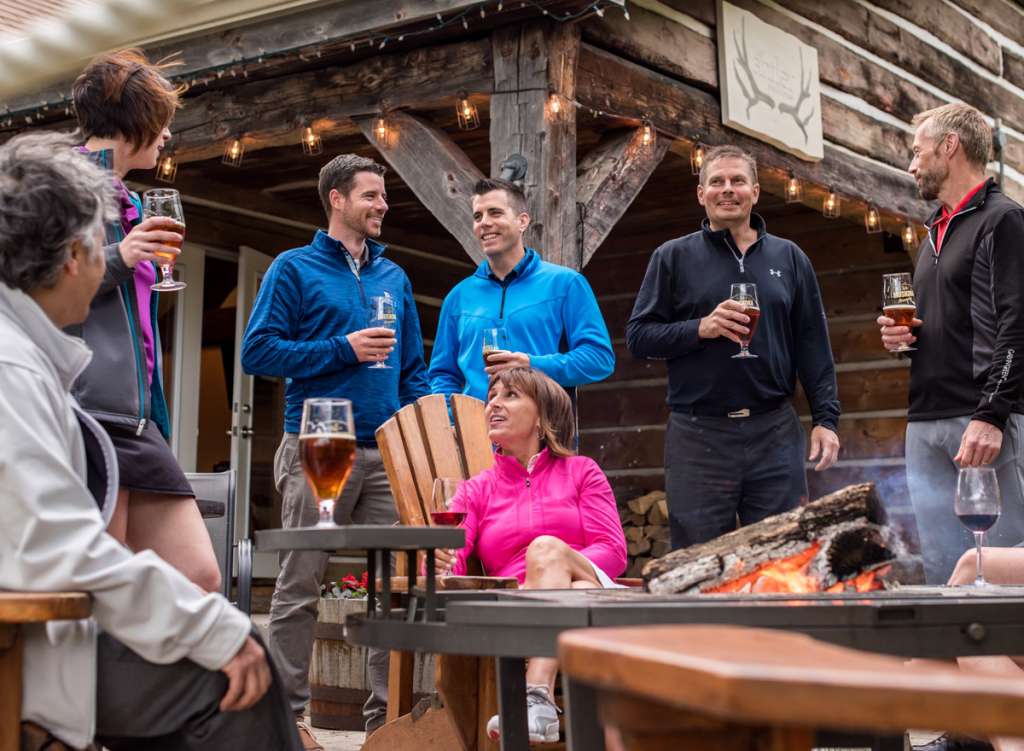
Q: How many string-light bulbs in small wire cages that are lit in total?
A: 12